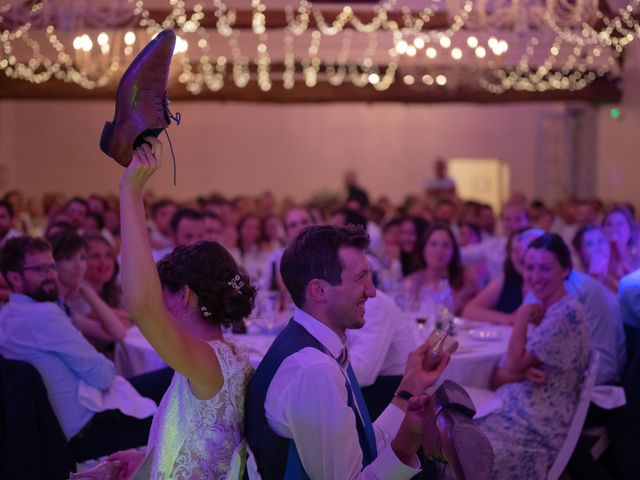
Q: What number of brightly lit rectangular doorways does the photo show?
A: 1